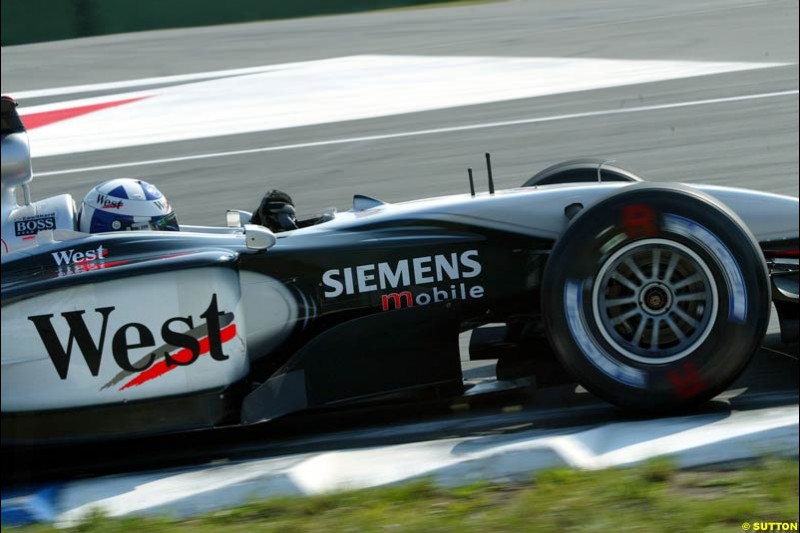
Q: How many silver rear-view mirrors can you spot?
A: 2